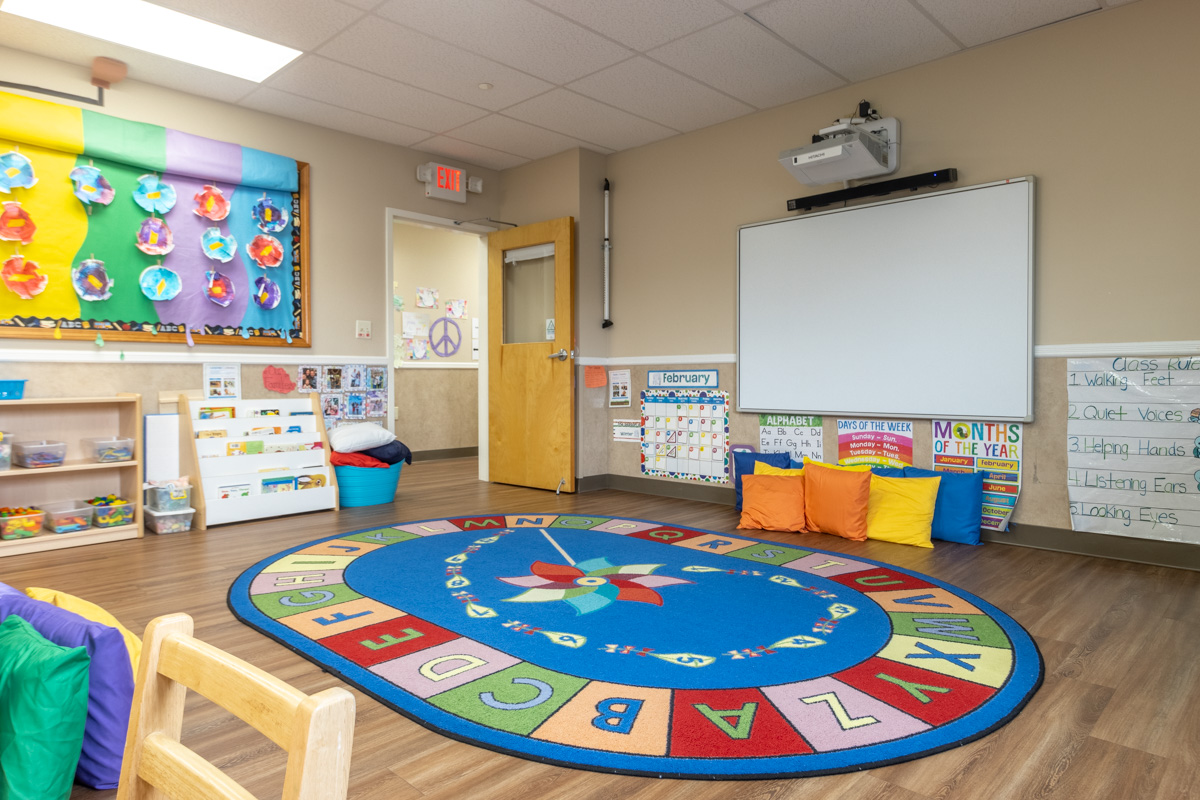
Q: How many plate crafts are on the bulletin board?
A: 14